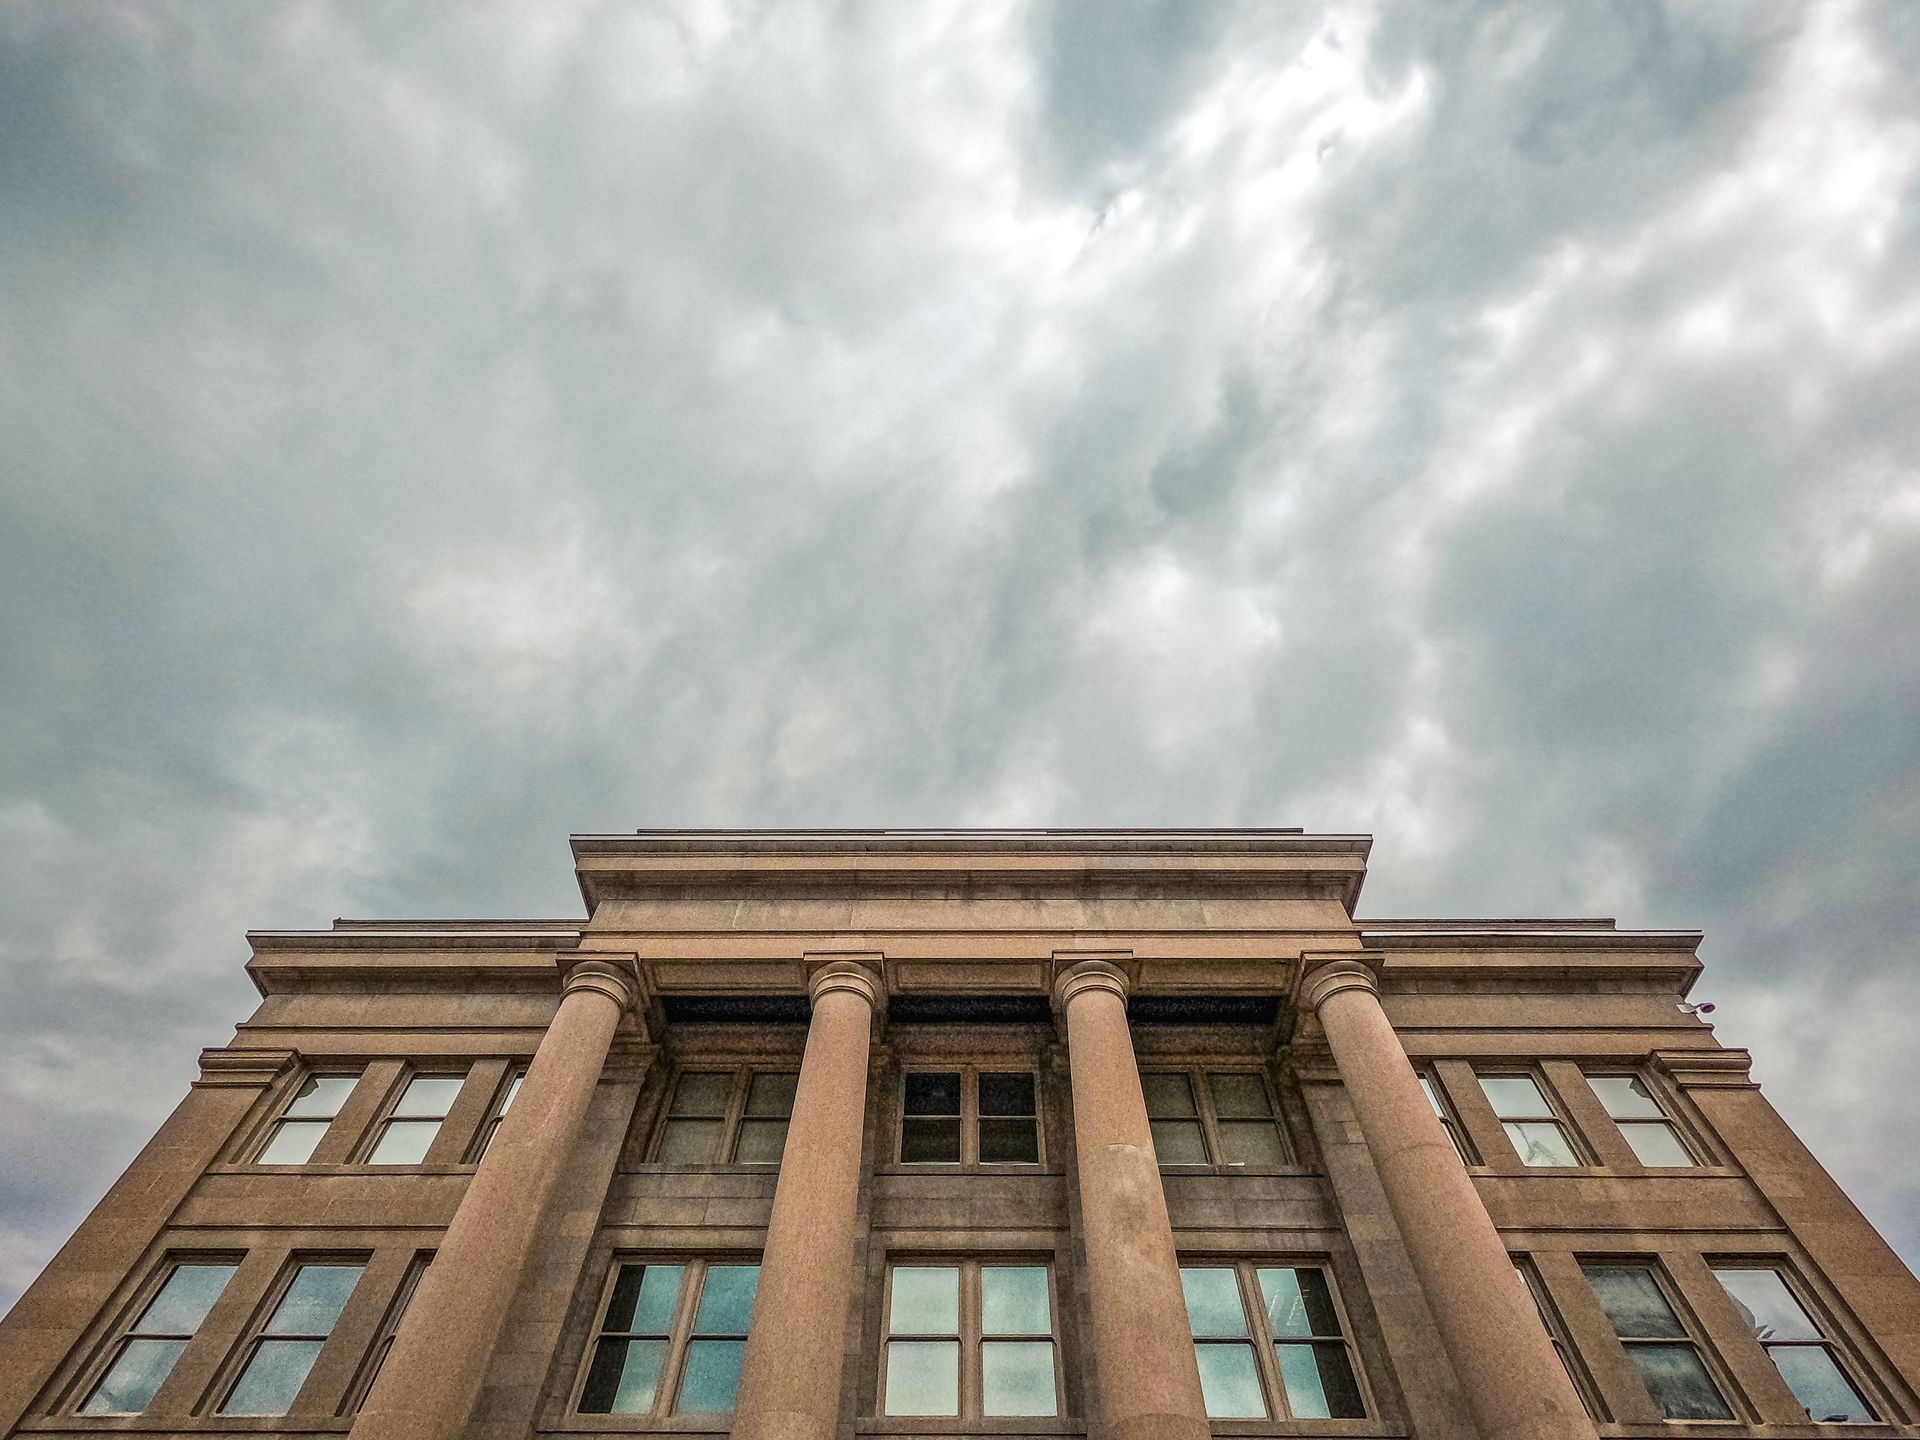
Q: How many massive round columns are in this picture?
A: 4